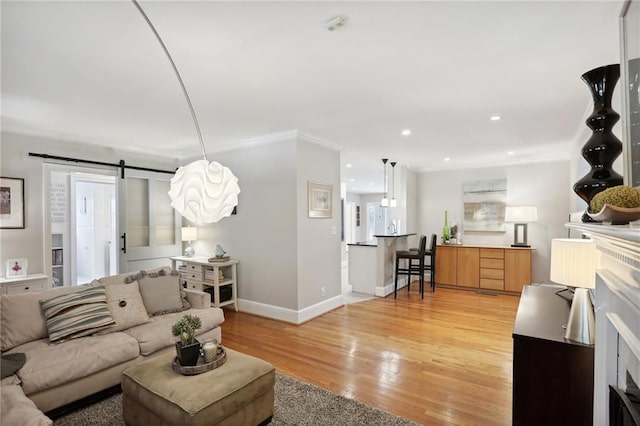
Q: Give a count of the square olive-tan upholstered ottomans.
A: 1